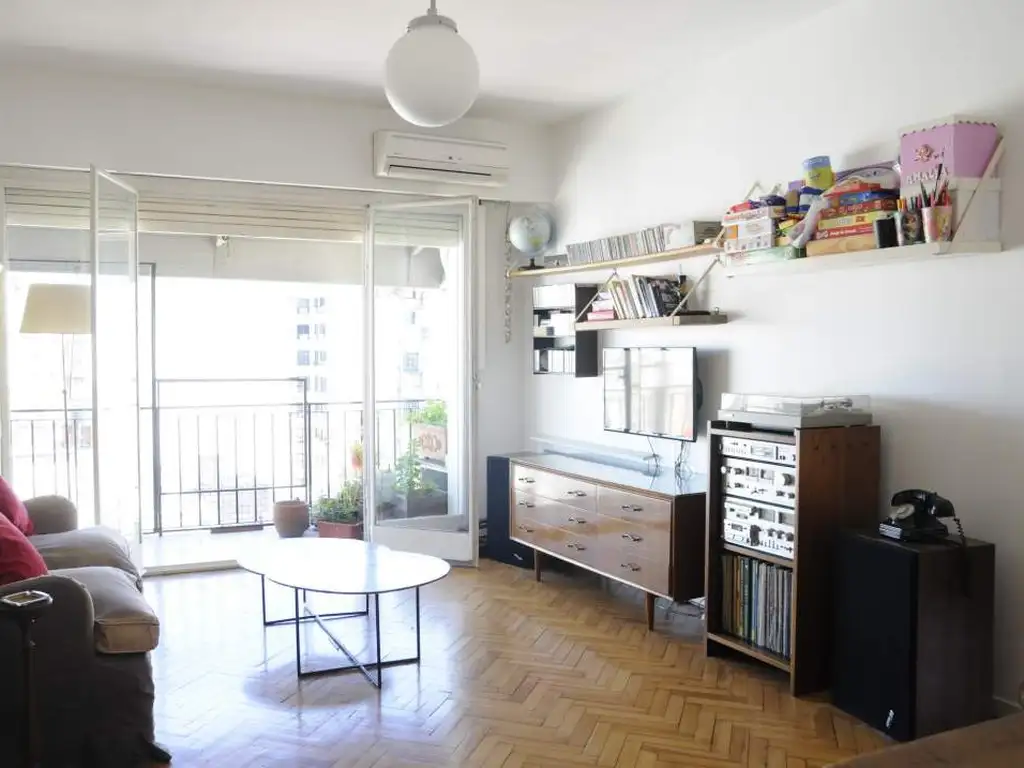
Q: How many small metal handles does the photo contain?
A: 9